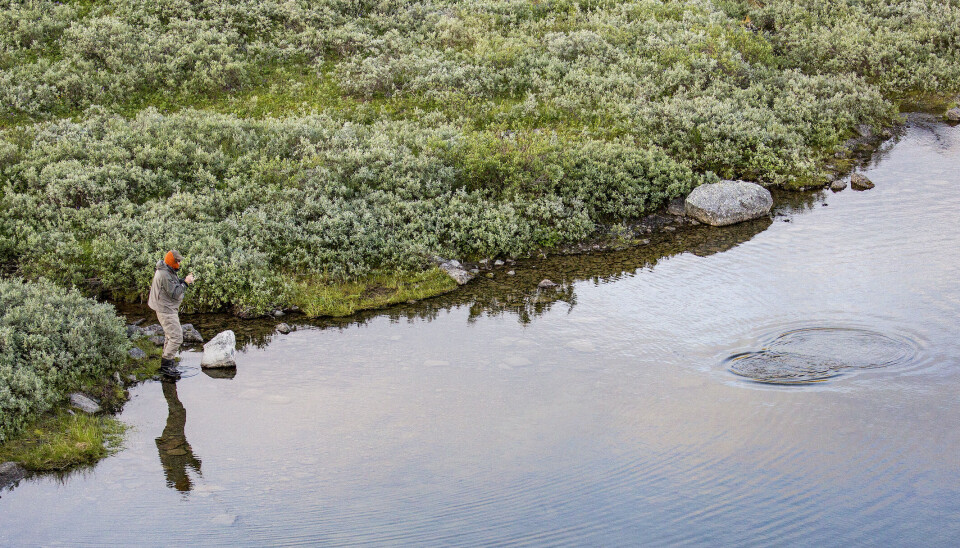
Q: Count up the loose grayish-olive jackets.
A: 1